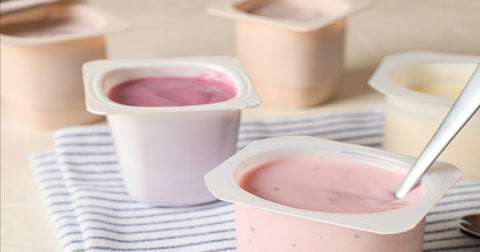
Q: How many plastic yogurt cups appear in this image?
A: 5